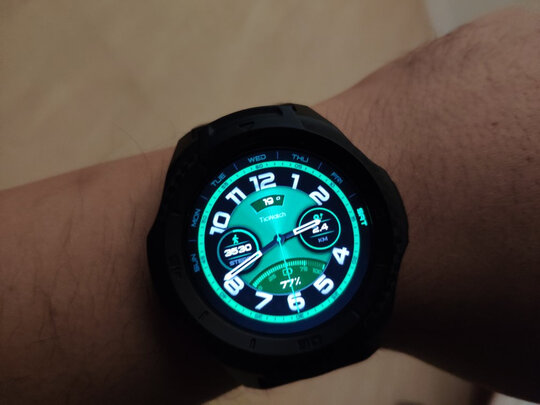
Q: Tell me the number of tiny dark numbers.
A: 12